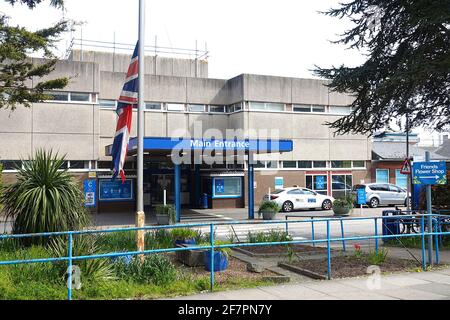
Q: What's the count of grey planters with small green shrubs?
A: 3